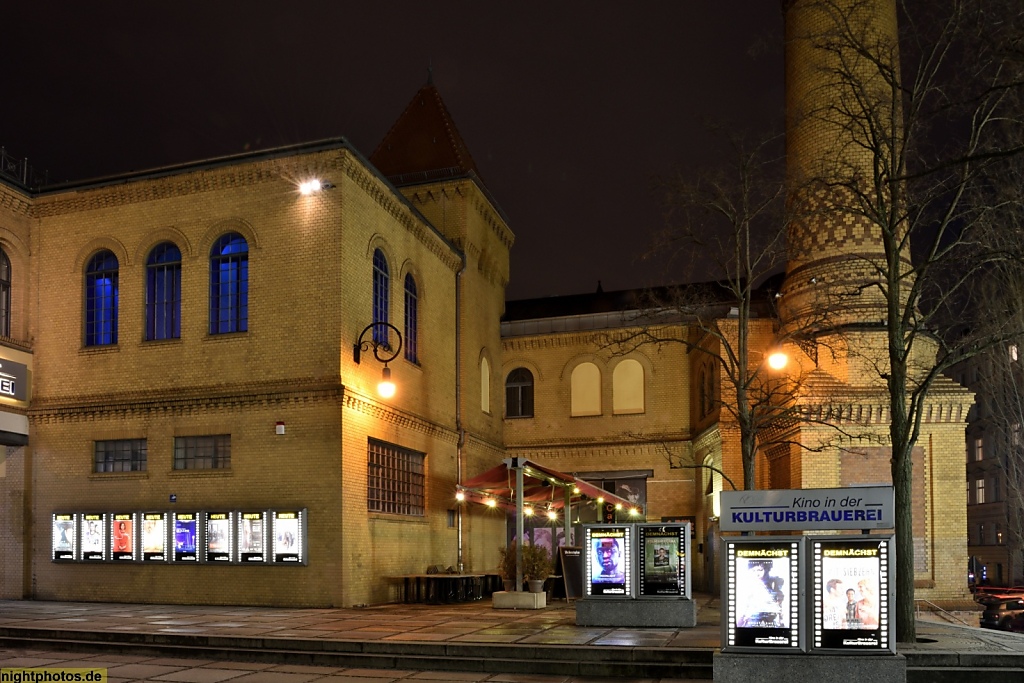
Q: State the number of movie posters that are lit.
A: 11